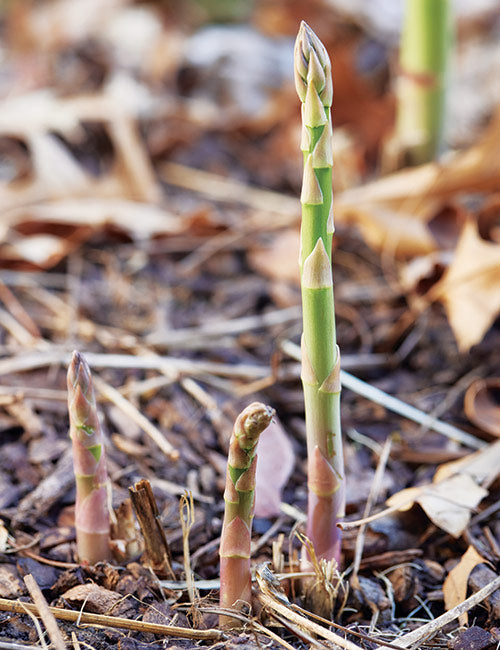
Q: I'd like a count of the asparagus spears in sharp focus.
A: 3